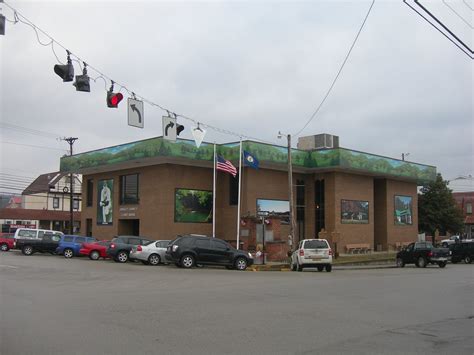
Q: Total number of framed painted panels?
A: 5